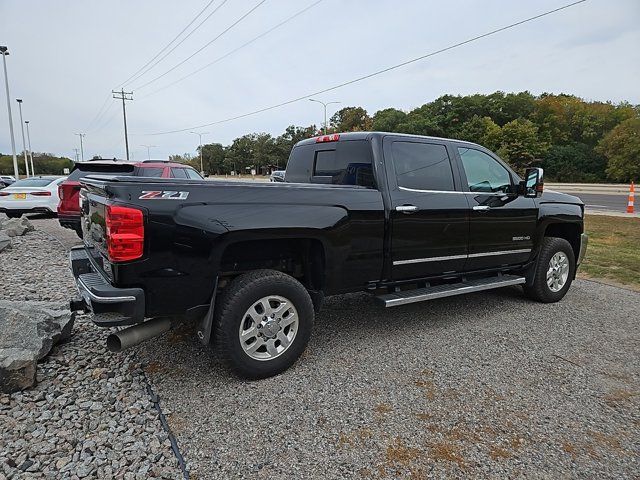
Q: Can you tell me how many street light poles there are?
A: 6